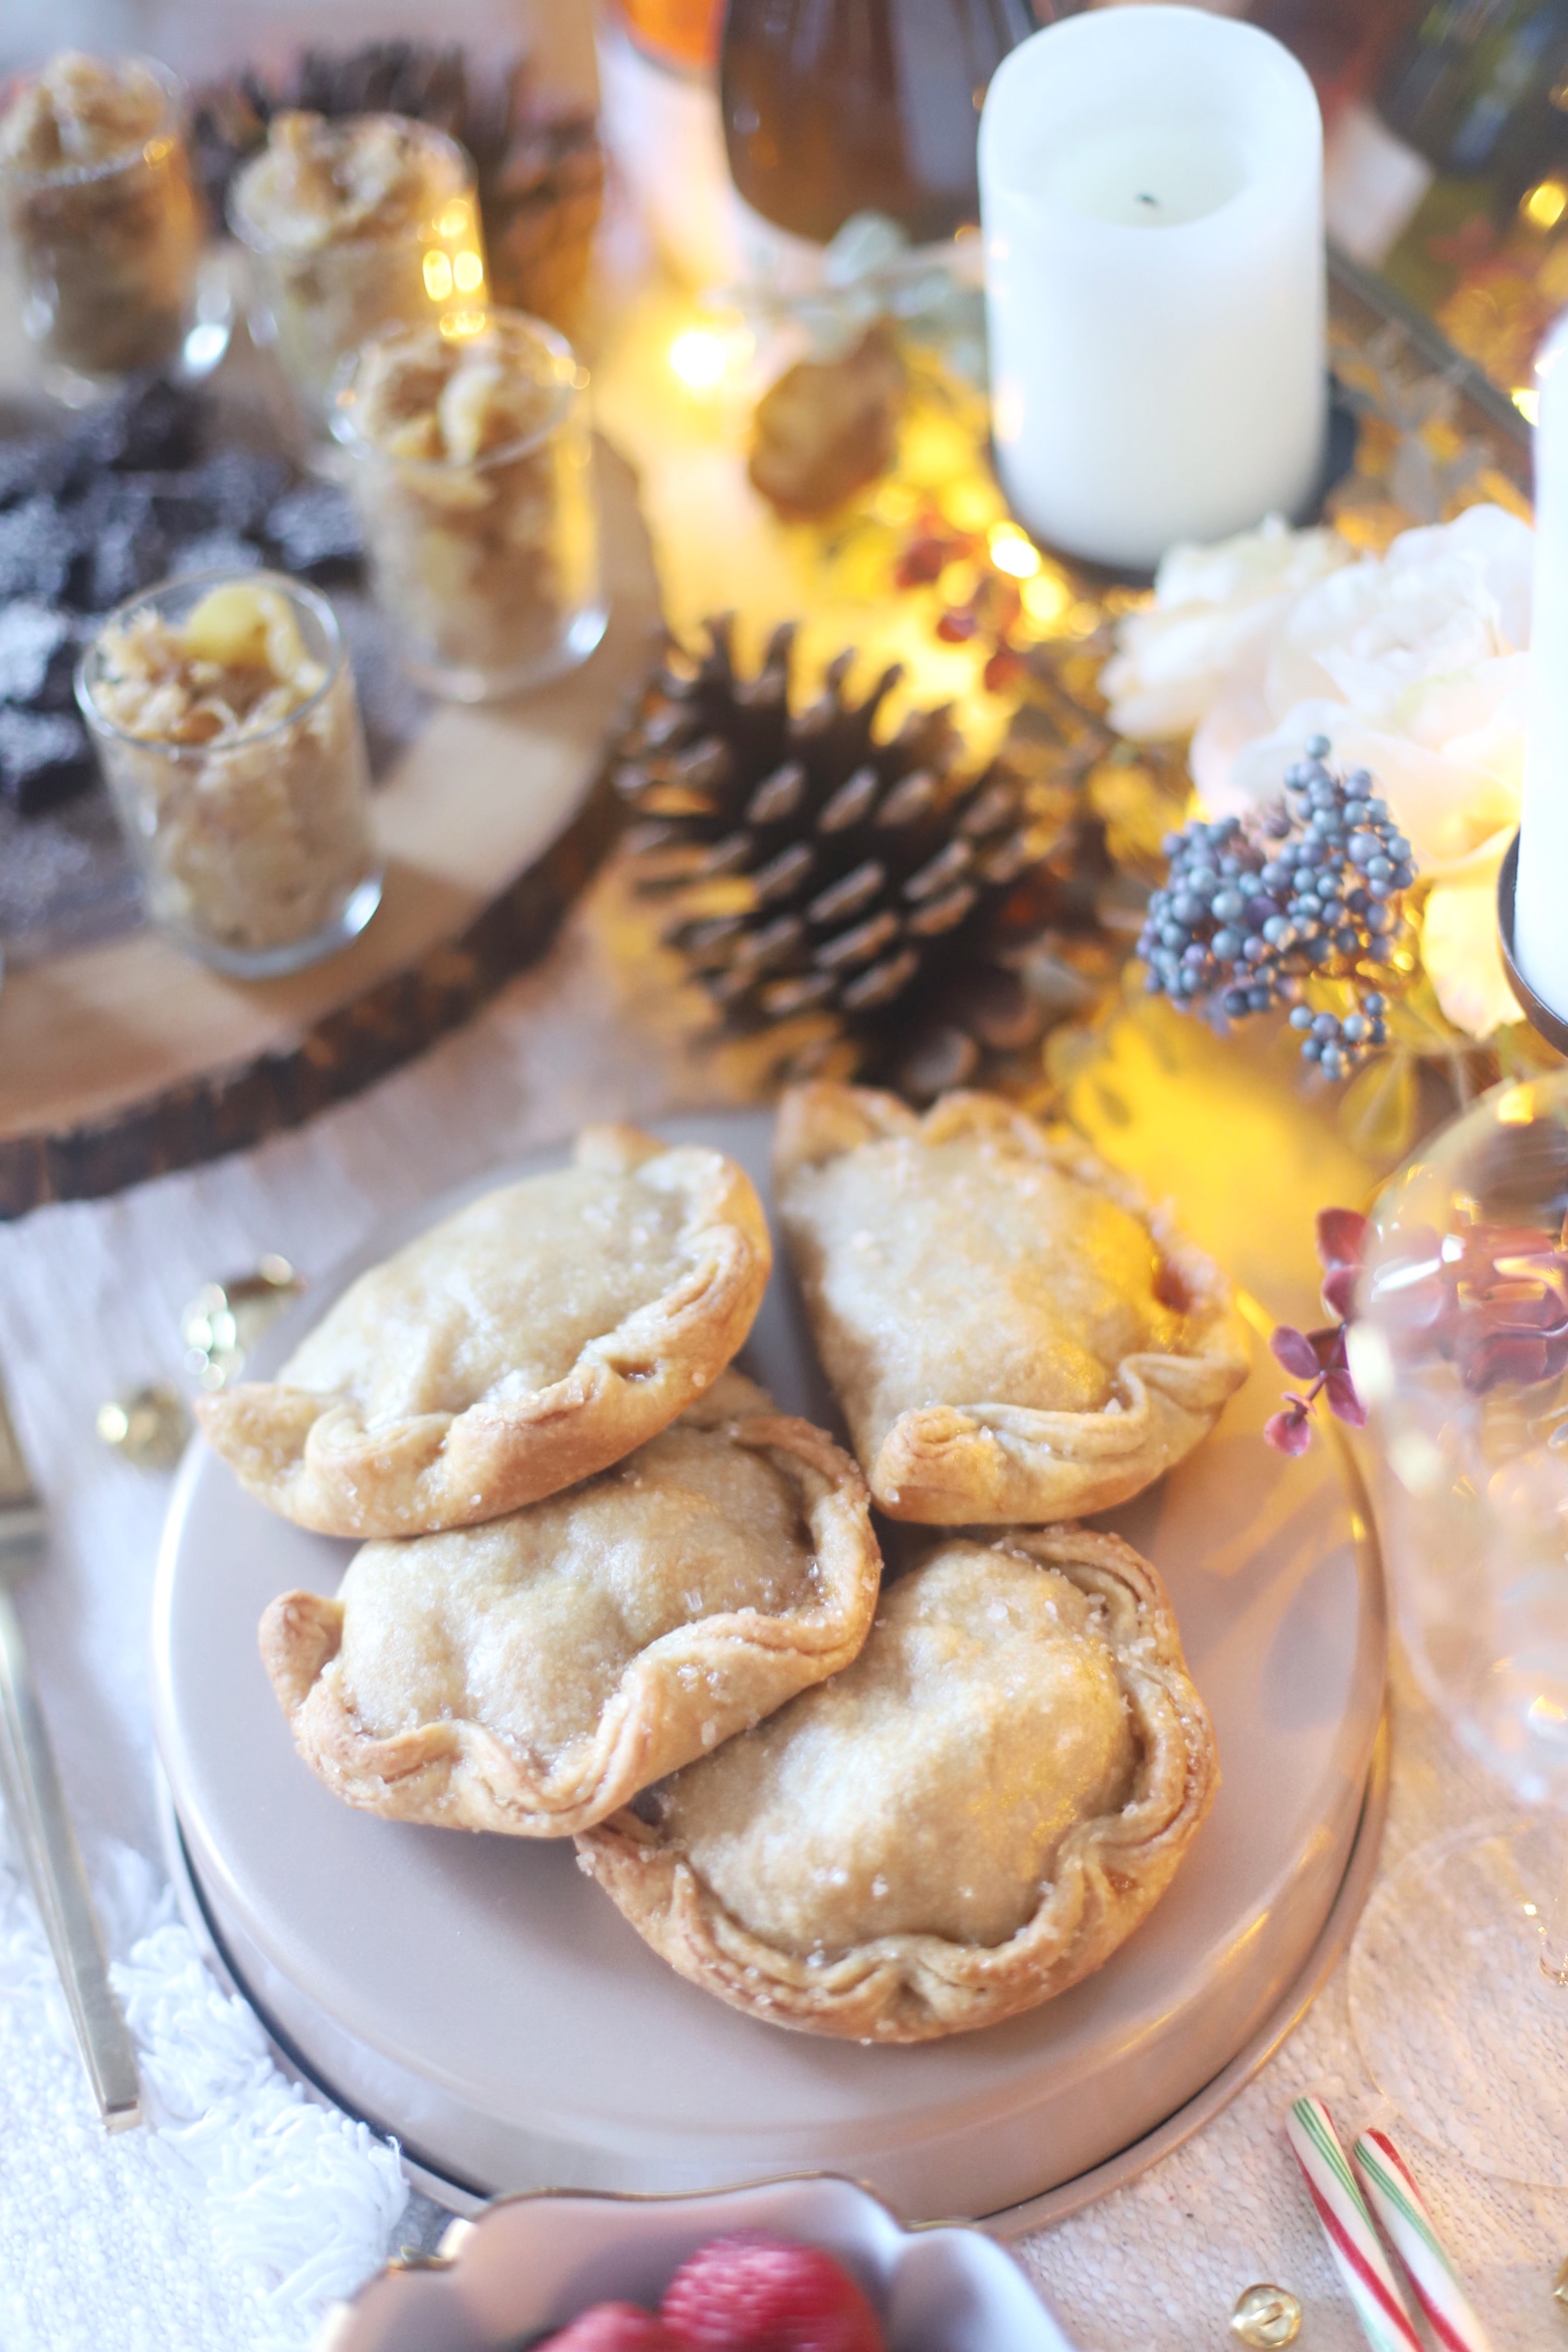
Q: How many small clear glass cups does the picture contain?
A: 4